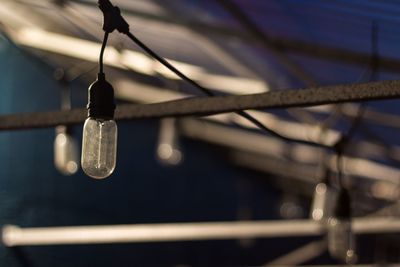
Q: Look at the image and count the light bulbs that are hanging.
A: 5